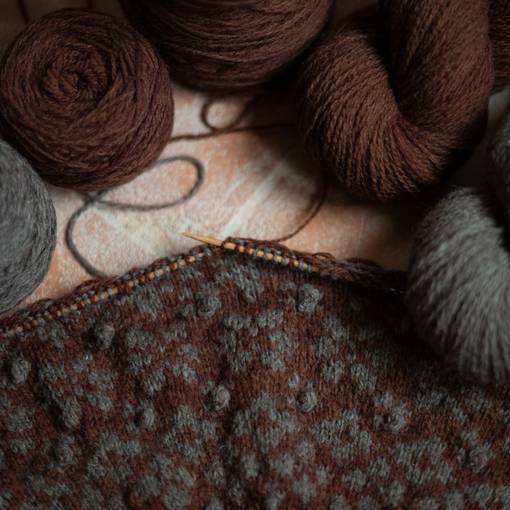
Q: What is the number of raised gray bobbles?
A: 10